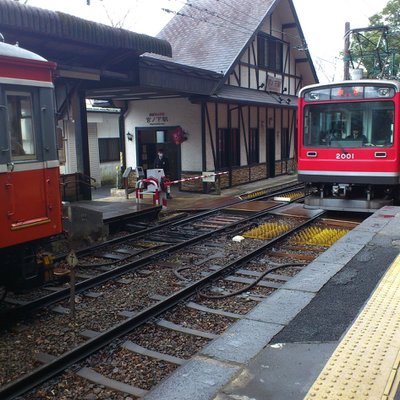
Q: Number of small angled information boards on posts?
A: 2